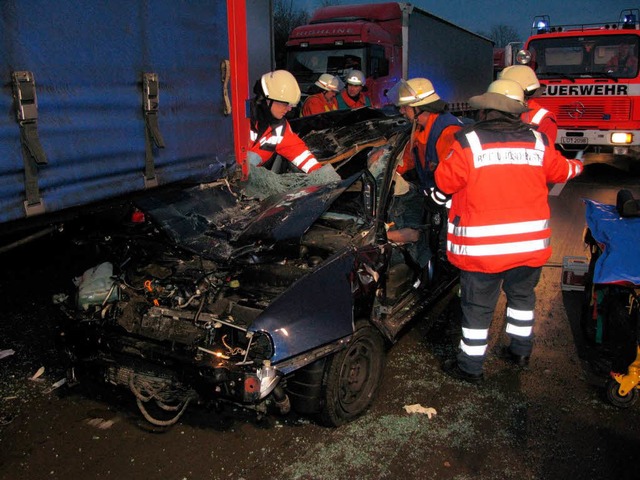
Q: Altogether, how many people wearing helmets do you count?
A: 6